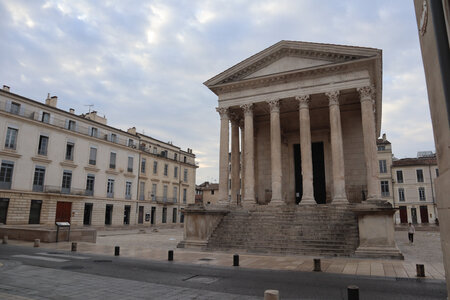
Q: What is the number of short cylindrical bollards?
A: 10